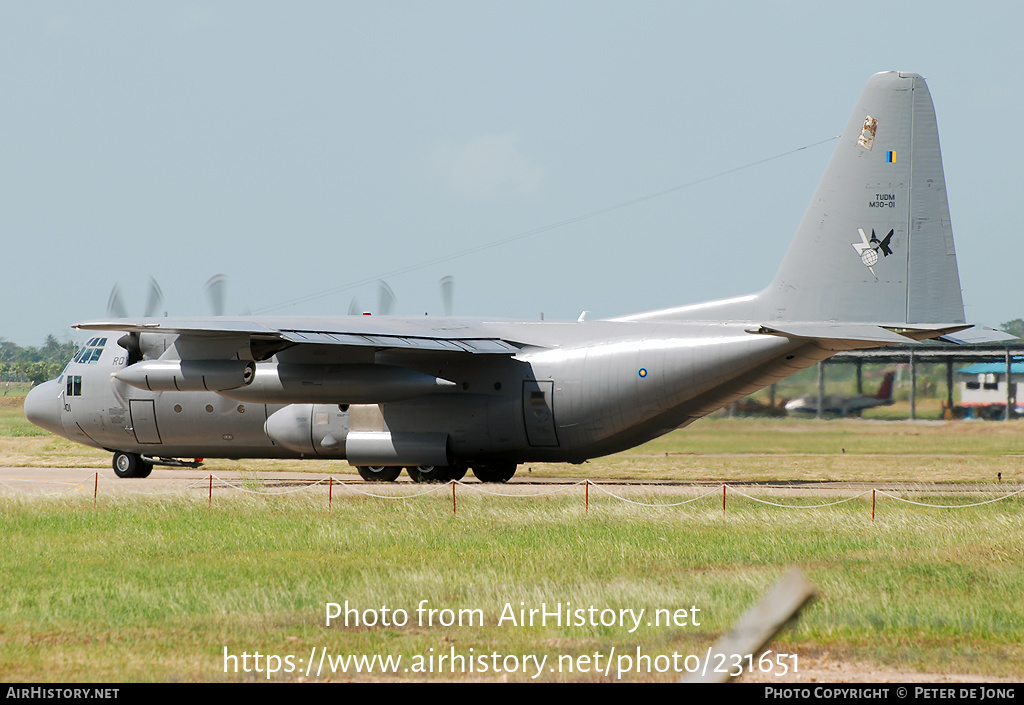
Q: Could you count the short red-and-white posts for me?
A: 7